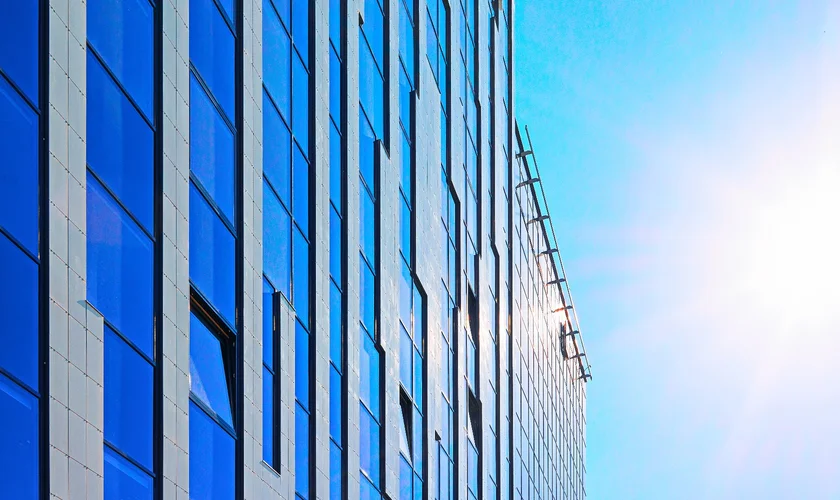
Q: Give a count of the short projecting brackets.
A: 9